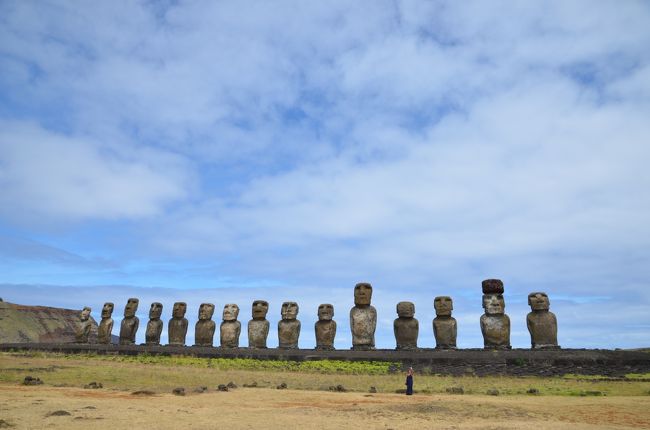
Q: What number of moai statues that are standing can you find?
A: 15